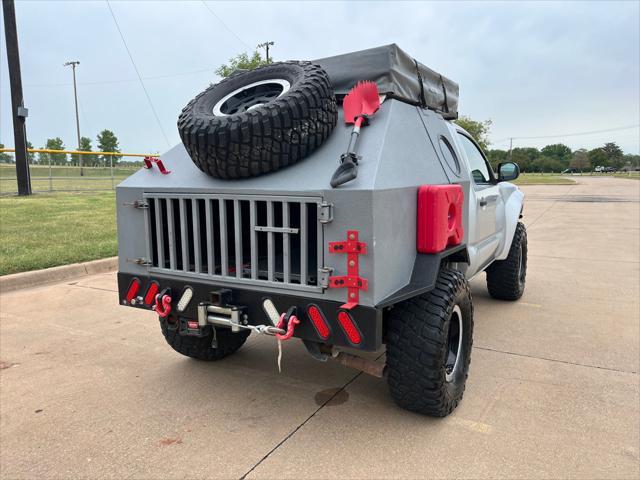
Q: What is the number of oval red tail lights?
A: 4